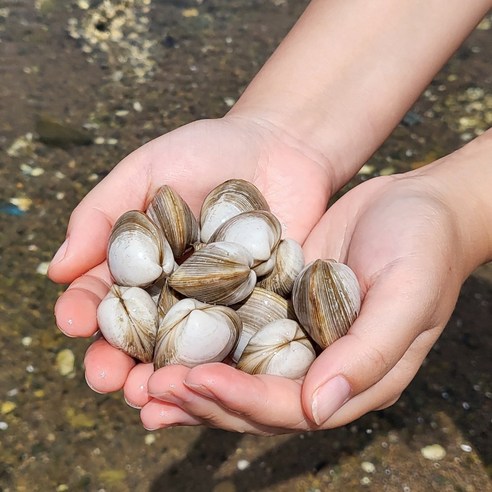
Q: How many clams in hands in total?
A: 12